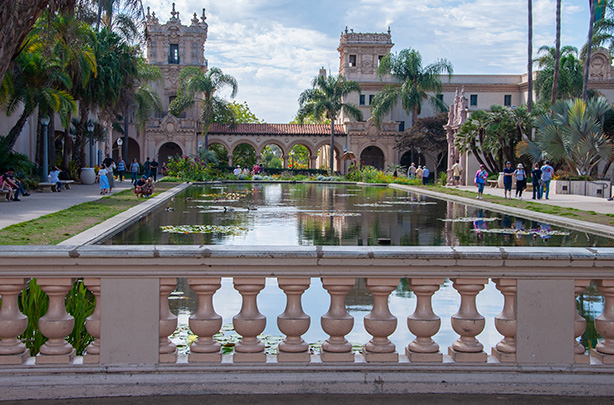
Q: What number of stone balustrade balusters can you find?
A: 14